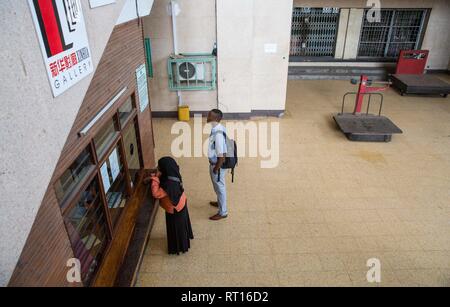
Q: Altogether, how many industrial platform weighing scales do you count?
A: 2